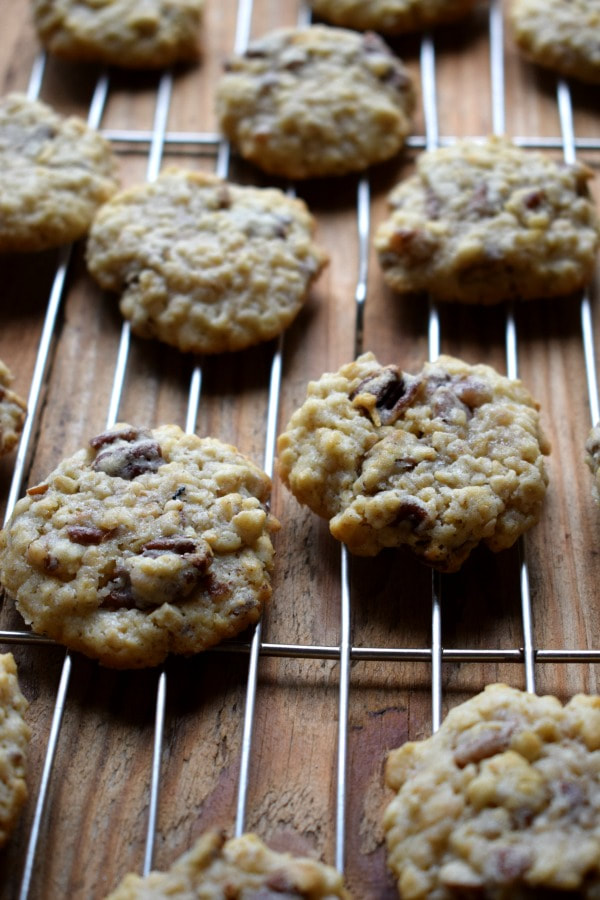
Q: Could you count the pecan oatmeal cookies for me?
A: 14